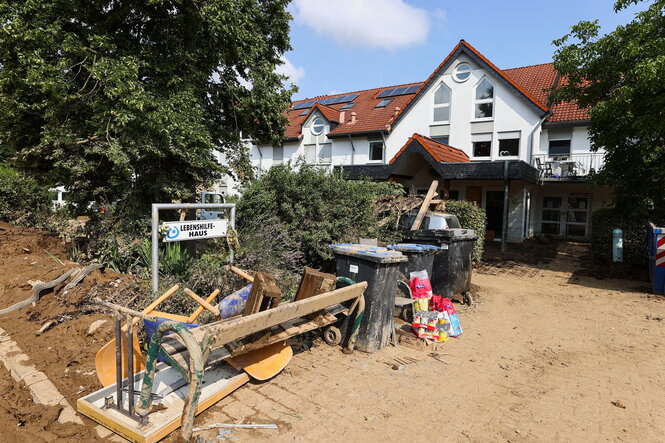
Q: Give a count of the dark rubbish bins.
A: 3